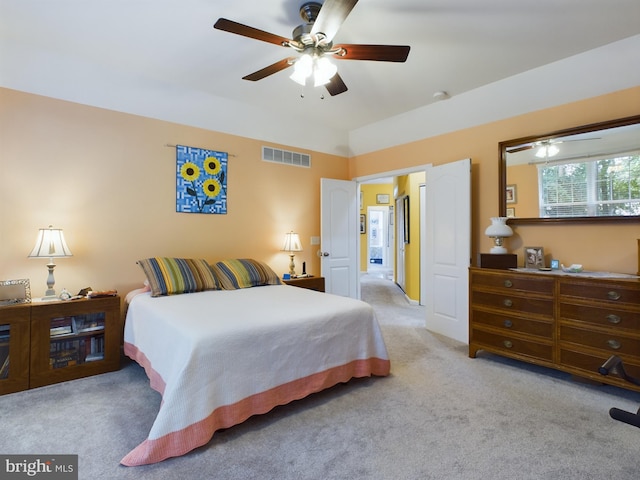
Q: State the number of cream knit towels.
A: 0